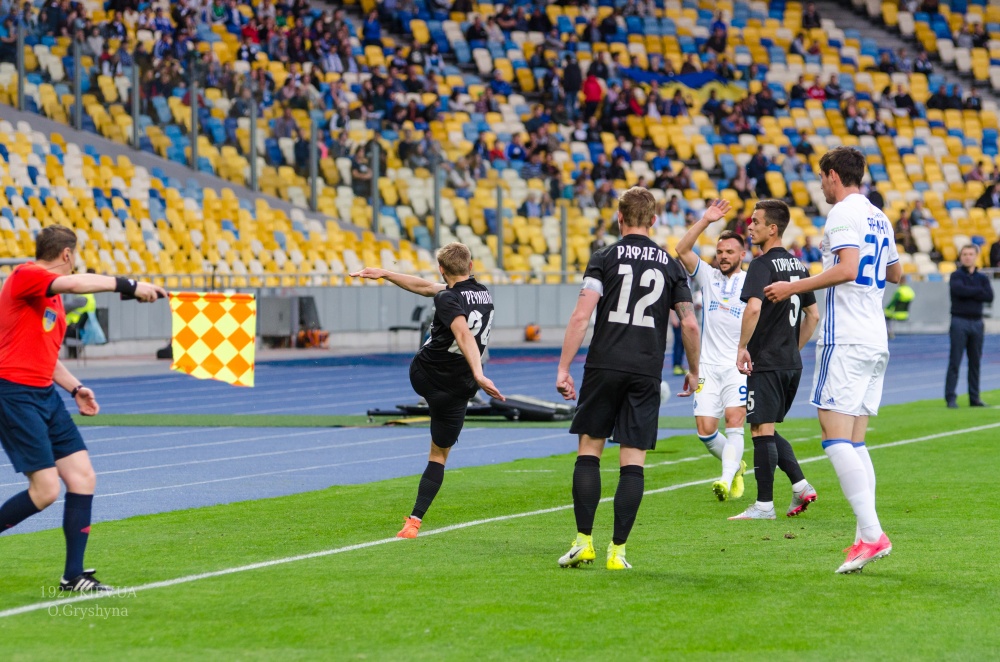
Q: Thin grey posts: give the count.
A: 10